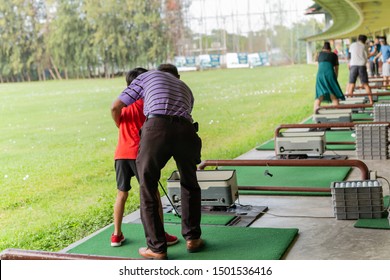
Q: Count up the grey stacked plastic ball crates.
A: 3